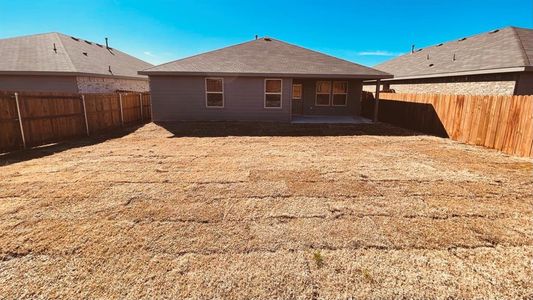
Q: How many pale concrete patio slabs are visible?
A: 1